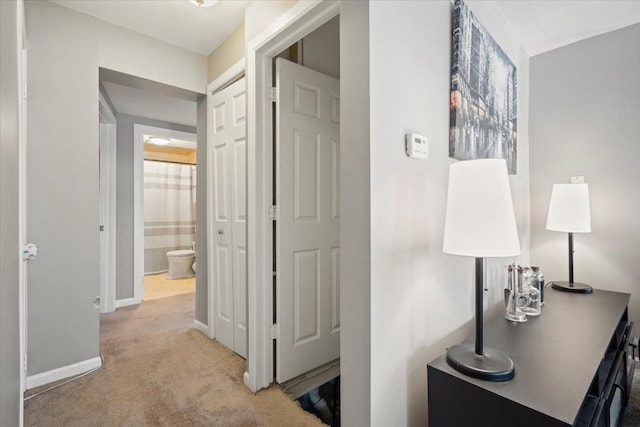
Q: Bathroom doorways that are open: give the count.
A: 1